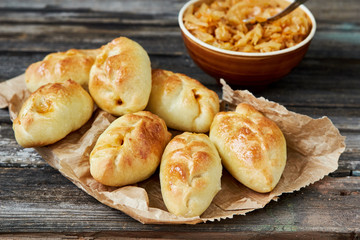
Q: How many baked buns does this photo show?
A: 7